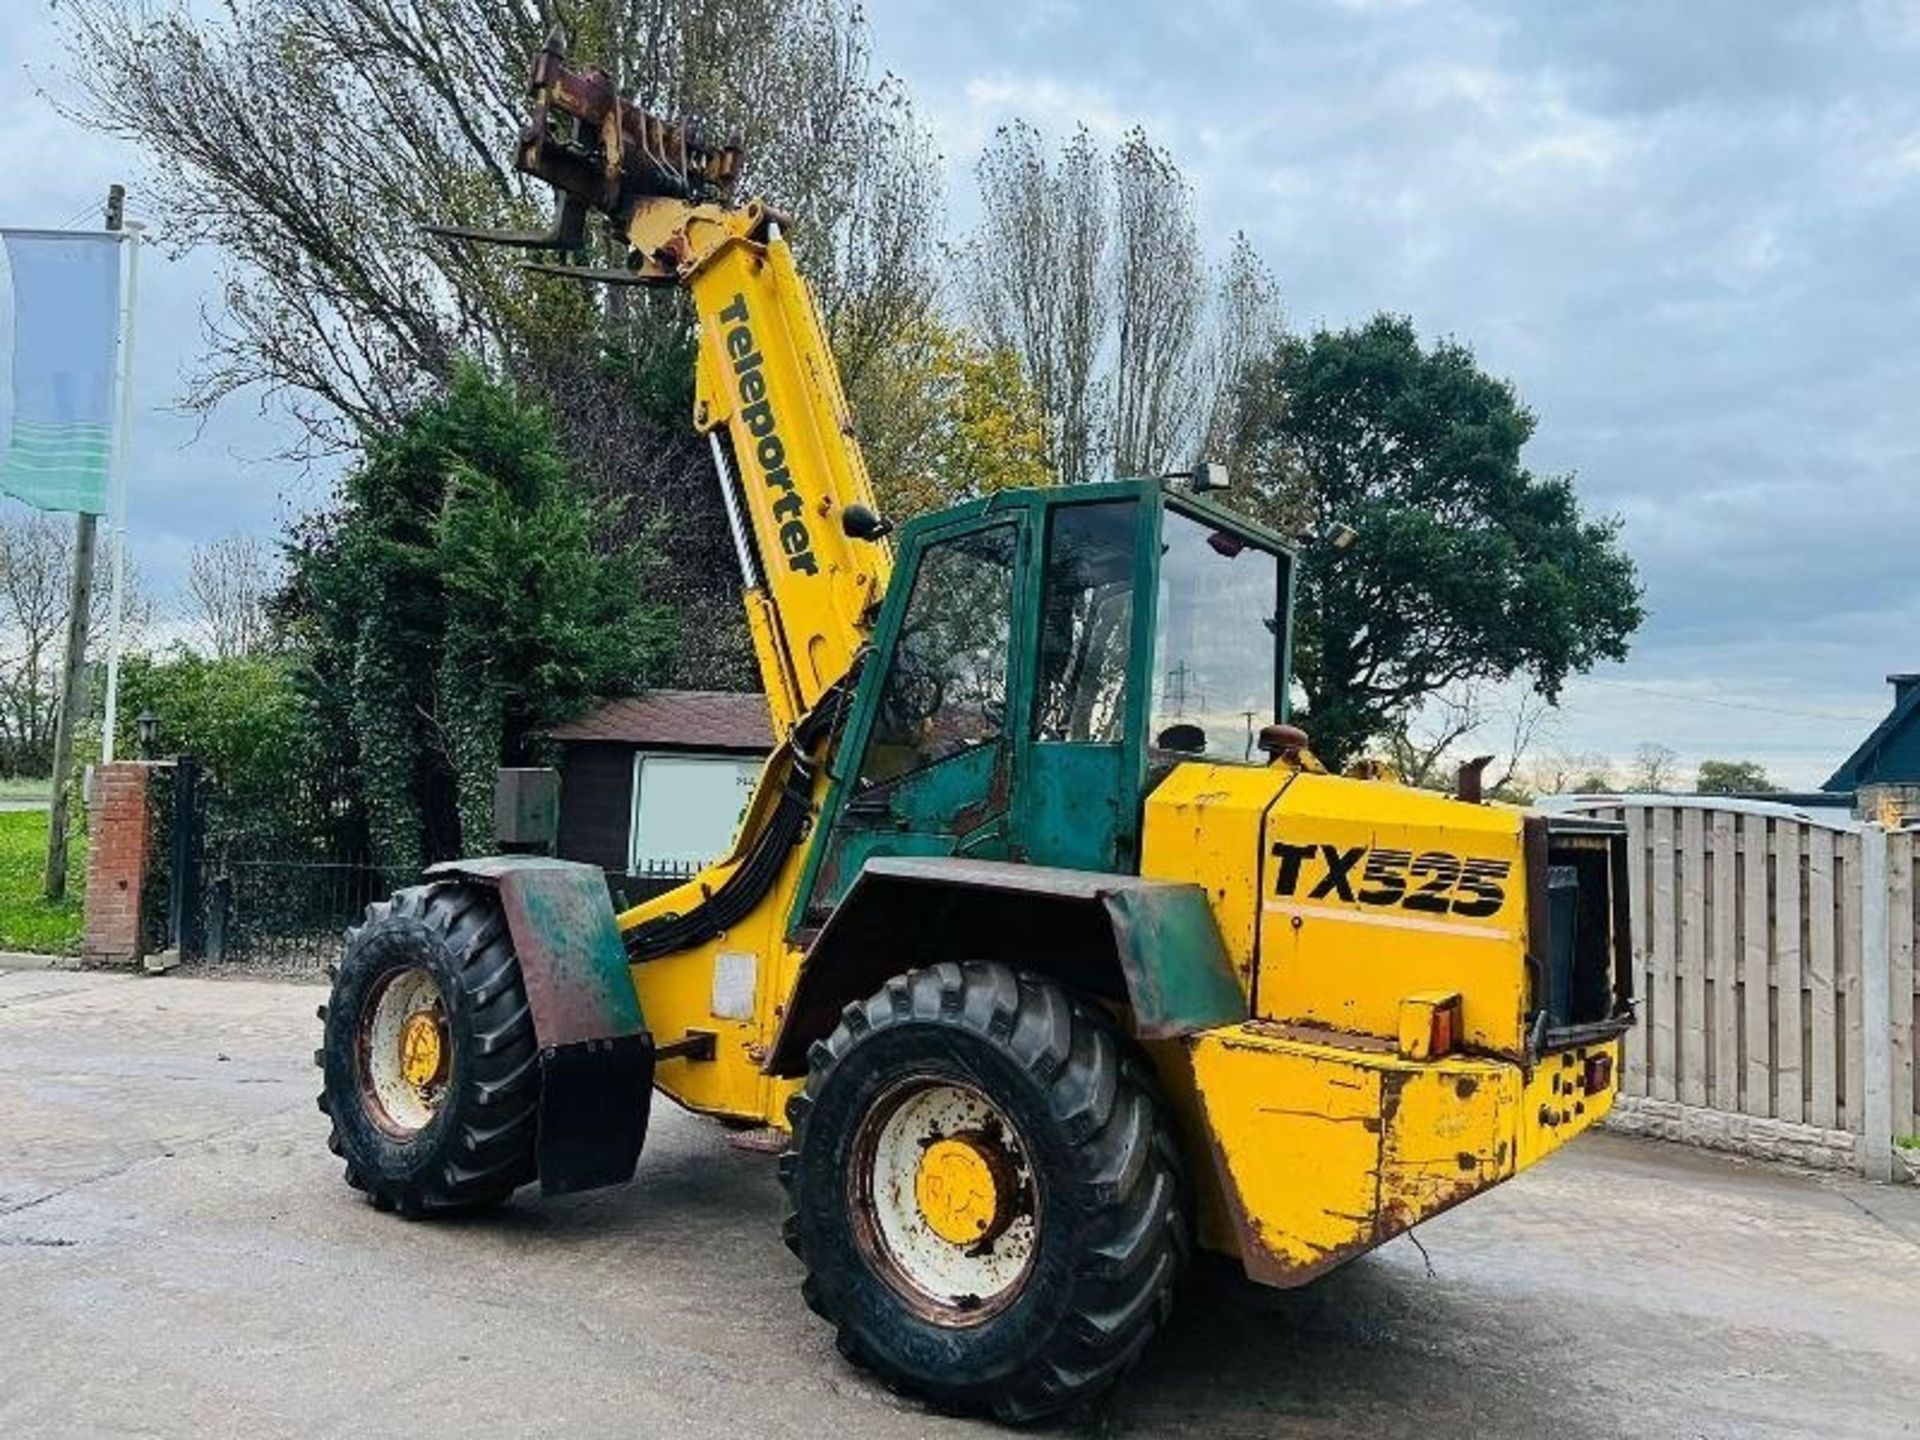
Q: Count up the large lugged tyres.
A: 2